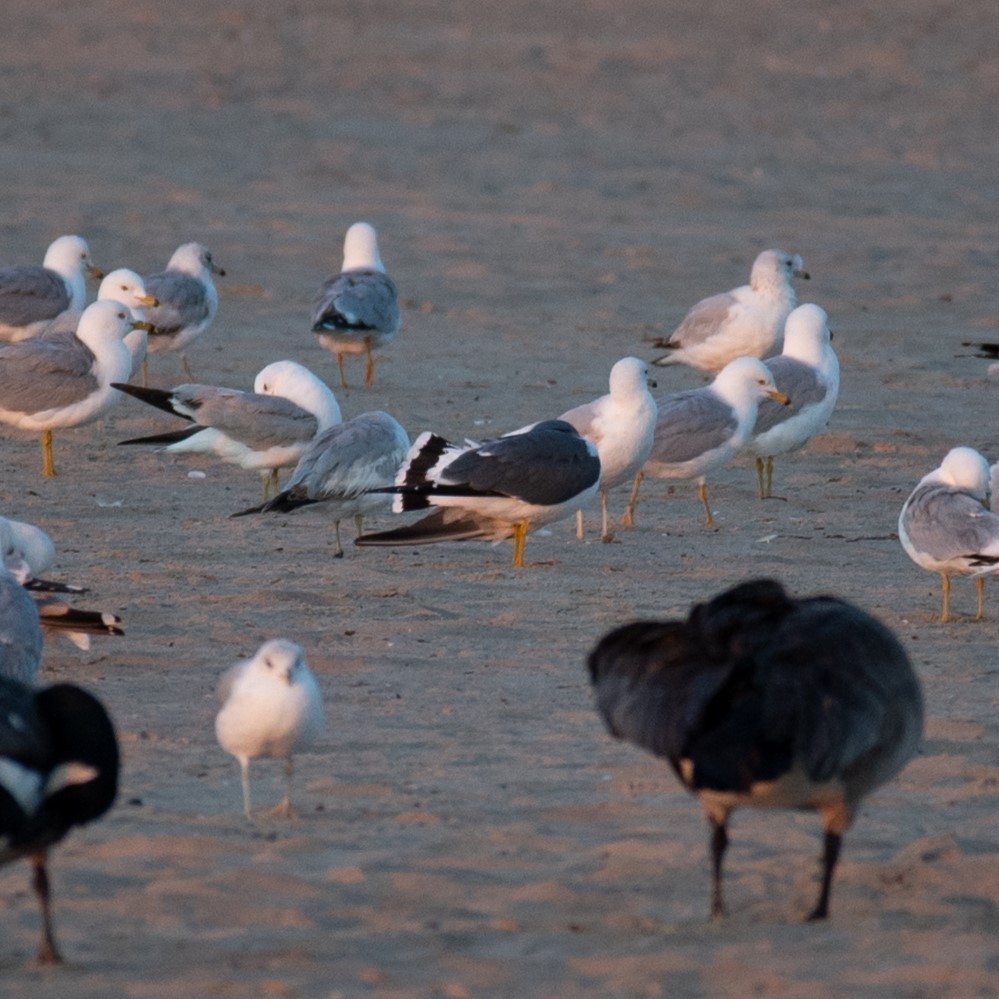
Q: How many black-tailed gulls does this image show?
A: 1